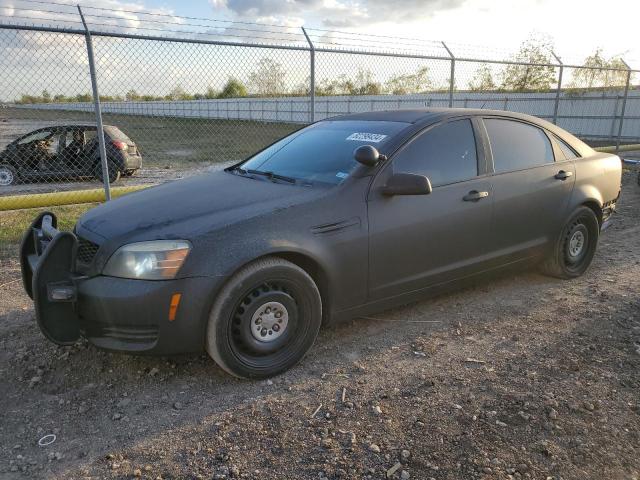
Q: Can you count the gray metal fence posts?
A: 5